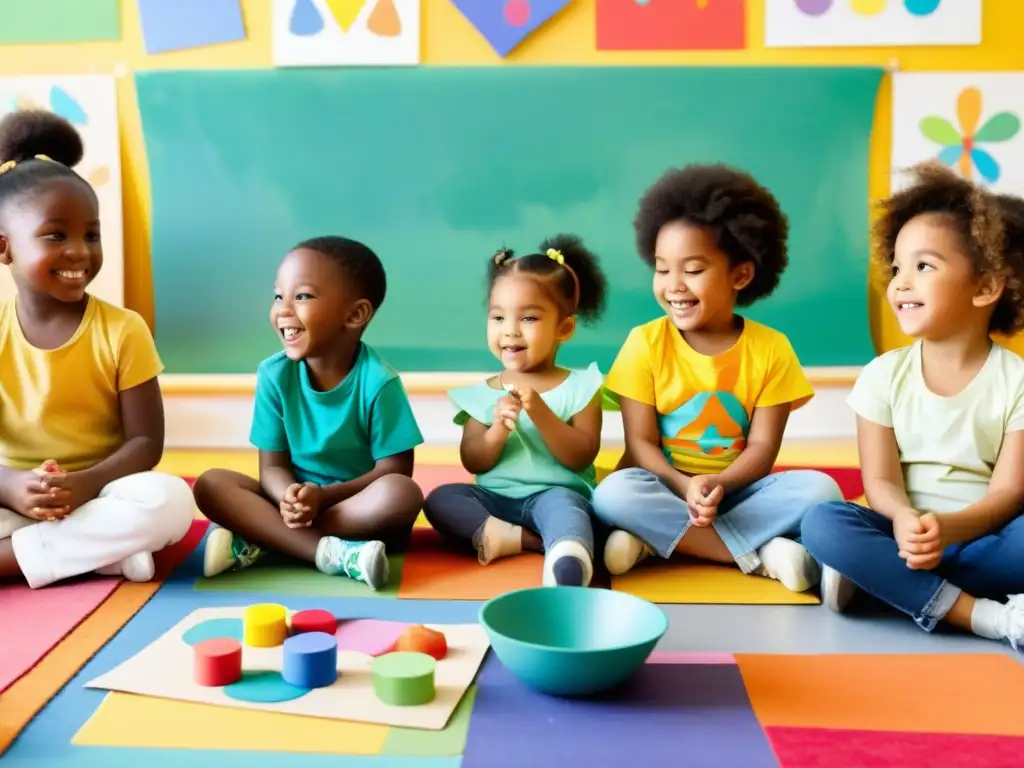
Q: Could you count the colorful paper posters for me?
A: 8